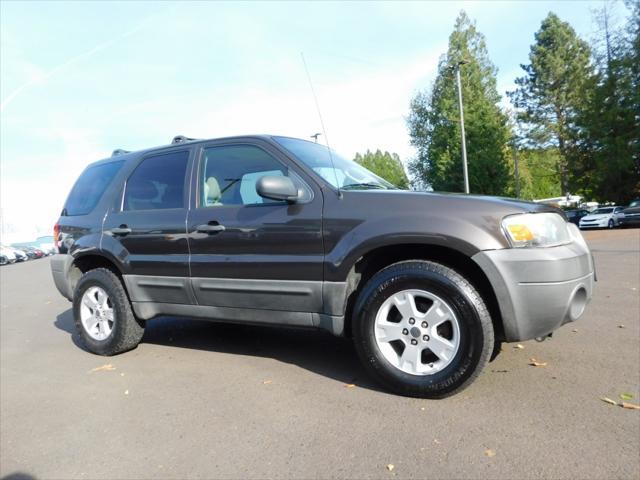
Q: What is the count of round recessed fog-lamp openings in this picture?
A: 1